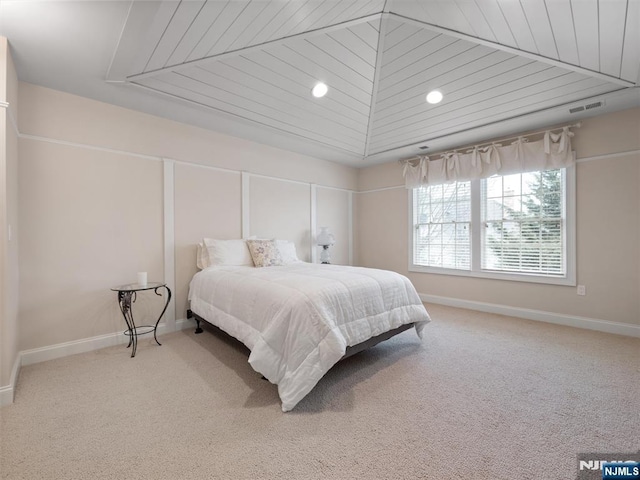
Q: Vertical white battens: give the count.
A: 4